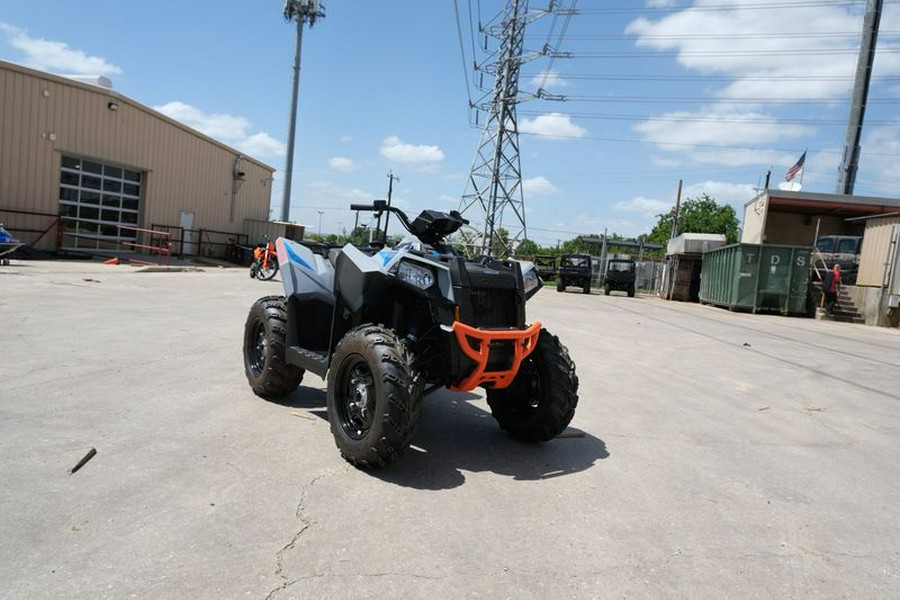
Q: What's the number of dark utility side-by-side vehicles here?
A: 2